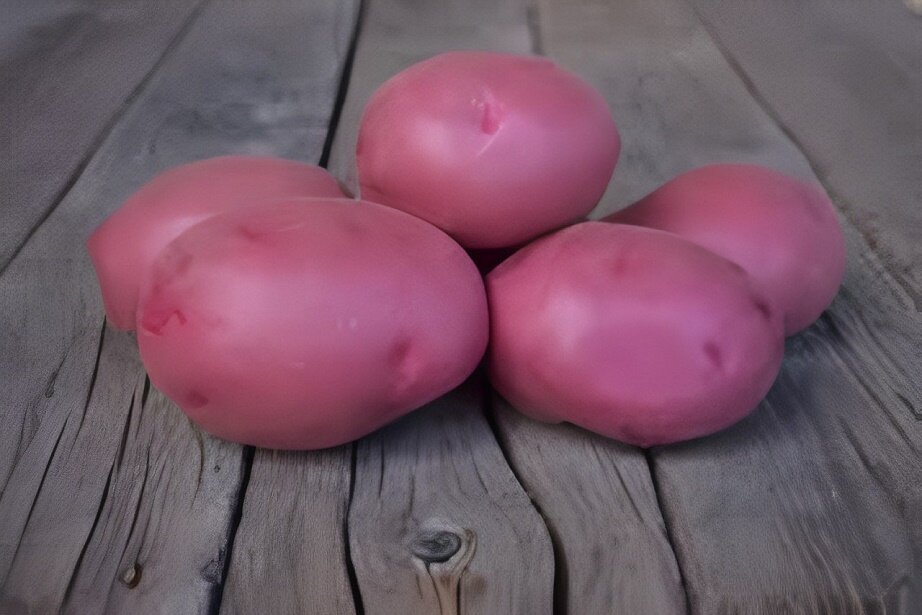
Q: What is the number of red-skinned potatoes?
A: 5